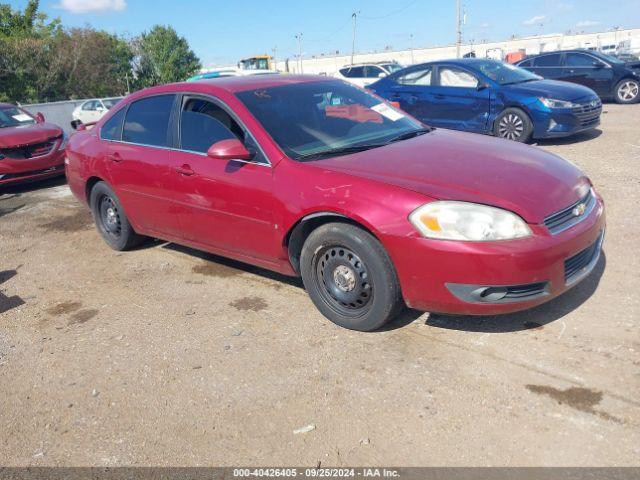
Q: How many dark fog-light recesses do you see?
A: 1